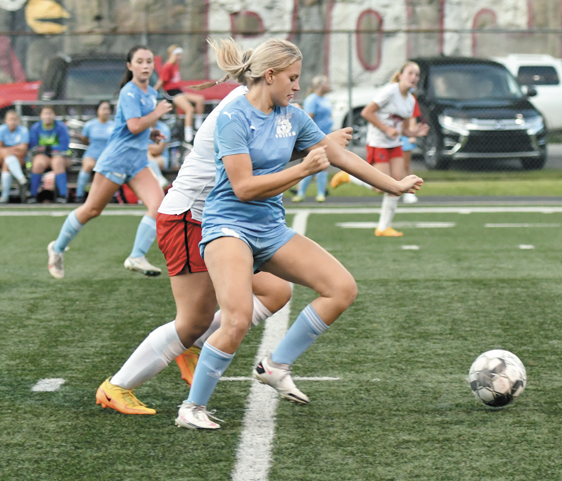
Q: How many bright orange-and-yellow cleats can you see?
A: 4